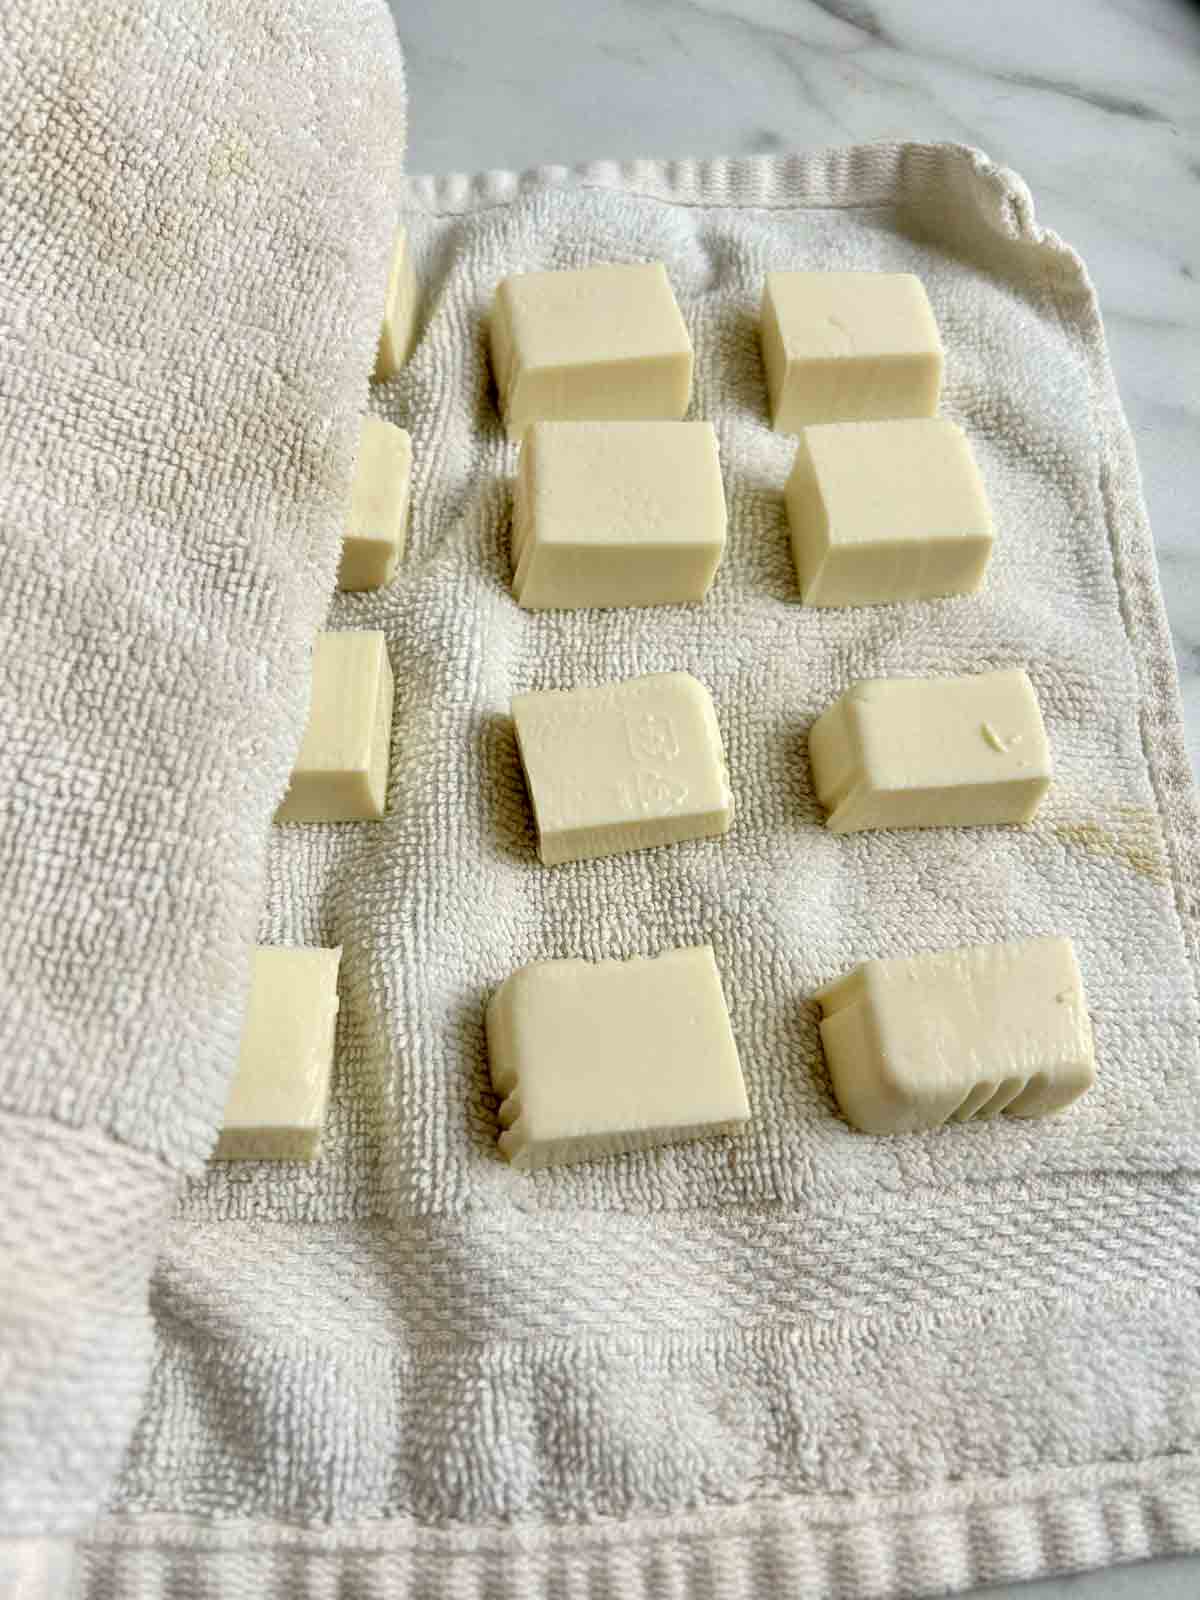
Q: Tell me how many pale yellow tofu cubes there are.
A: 12